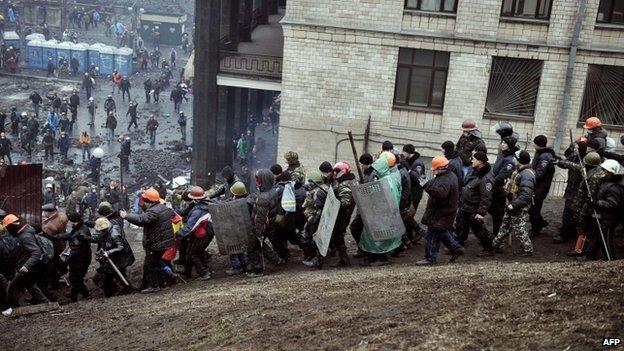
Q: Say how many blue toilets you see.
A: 8